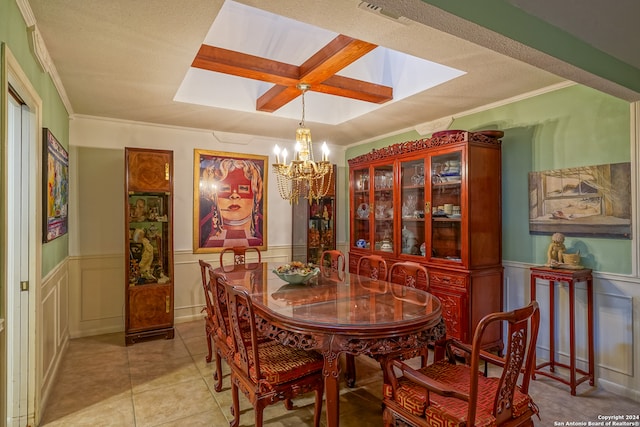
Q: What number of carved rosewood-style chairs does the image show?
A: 8